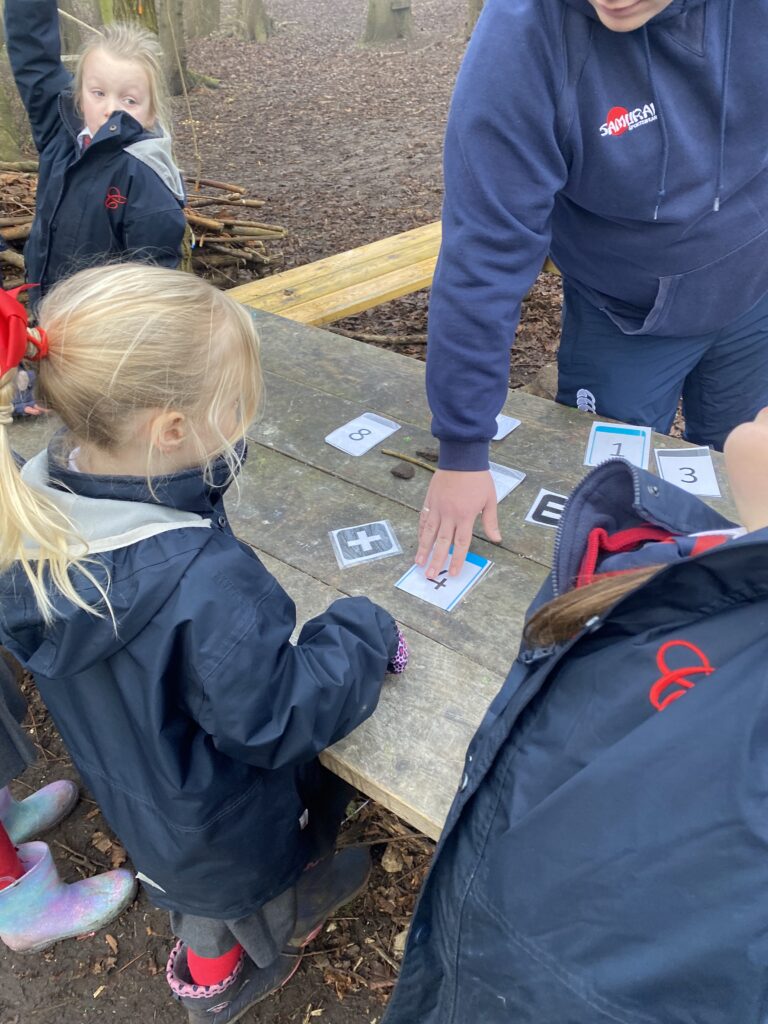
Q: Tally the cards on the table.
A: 8